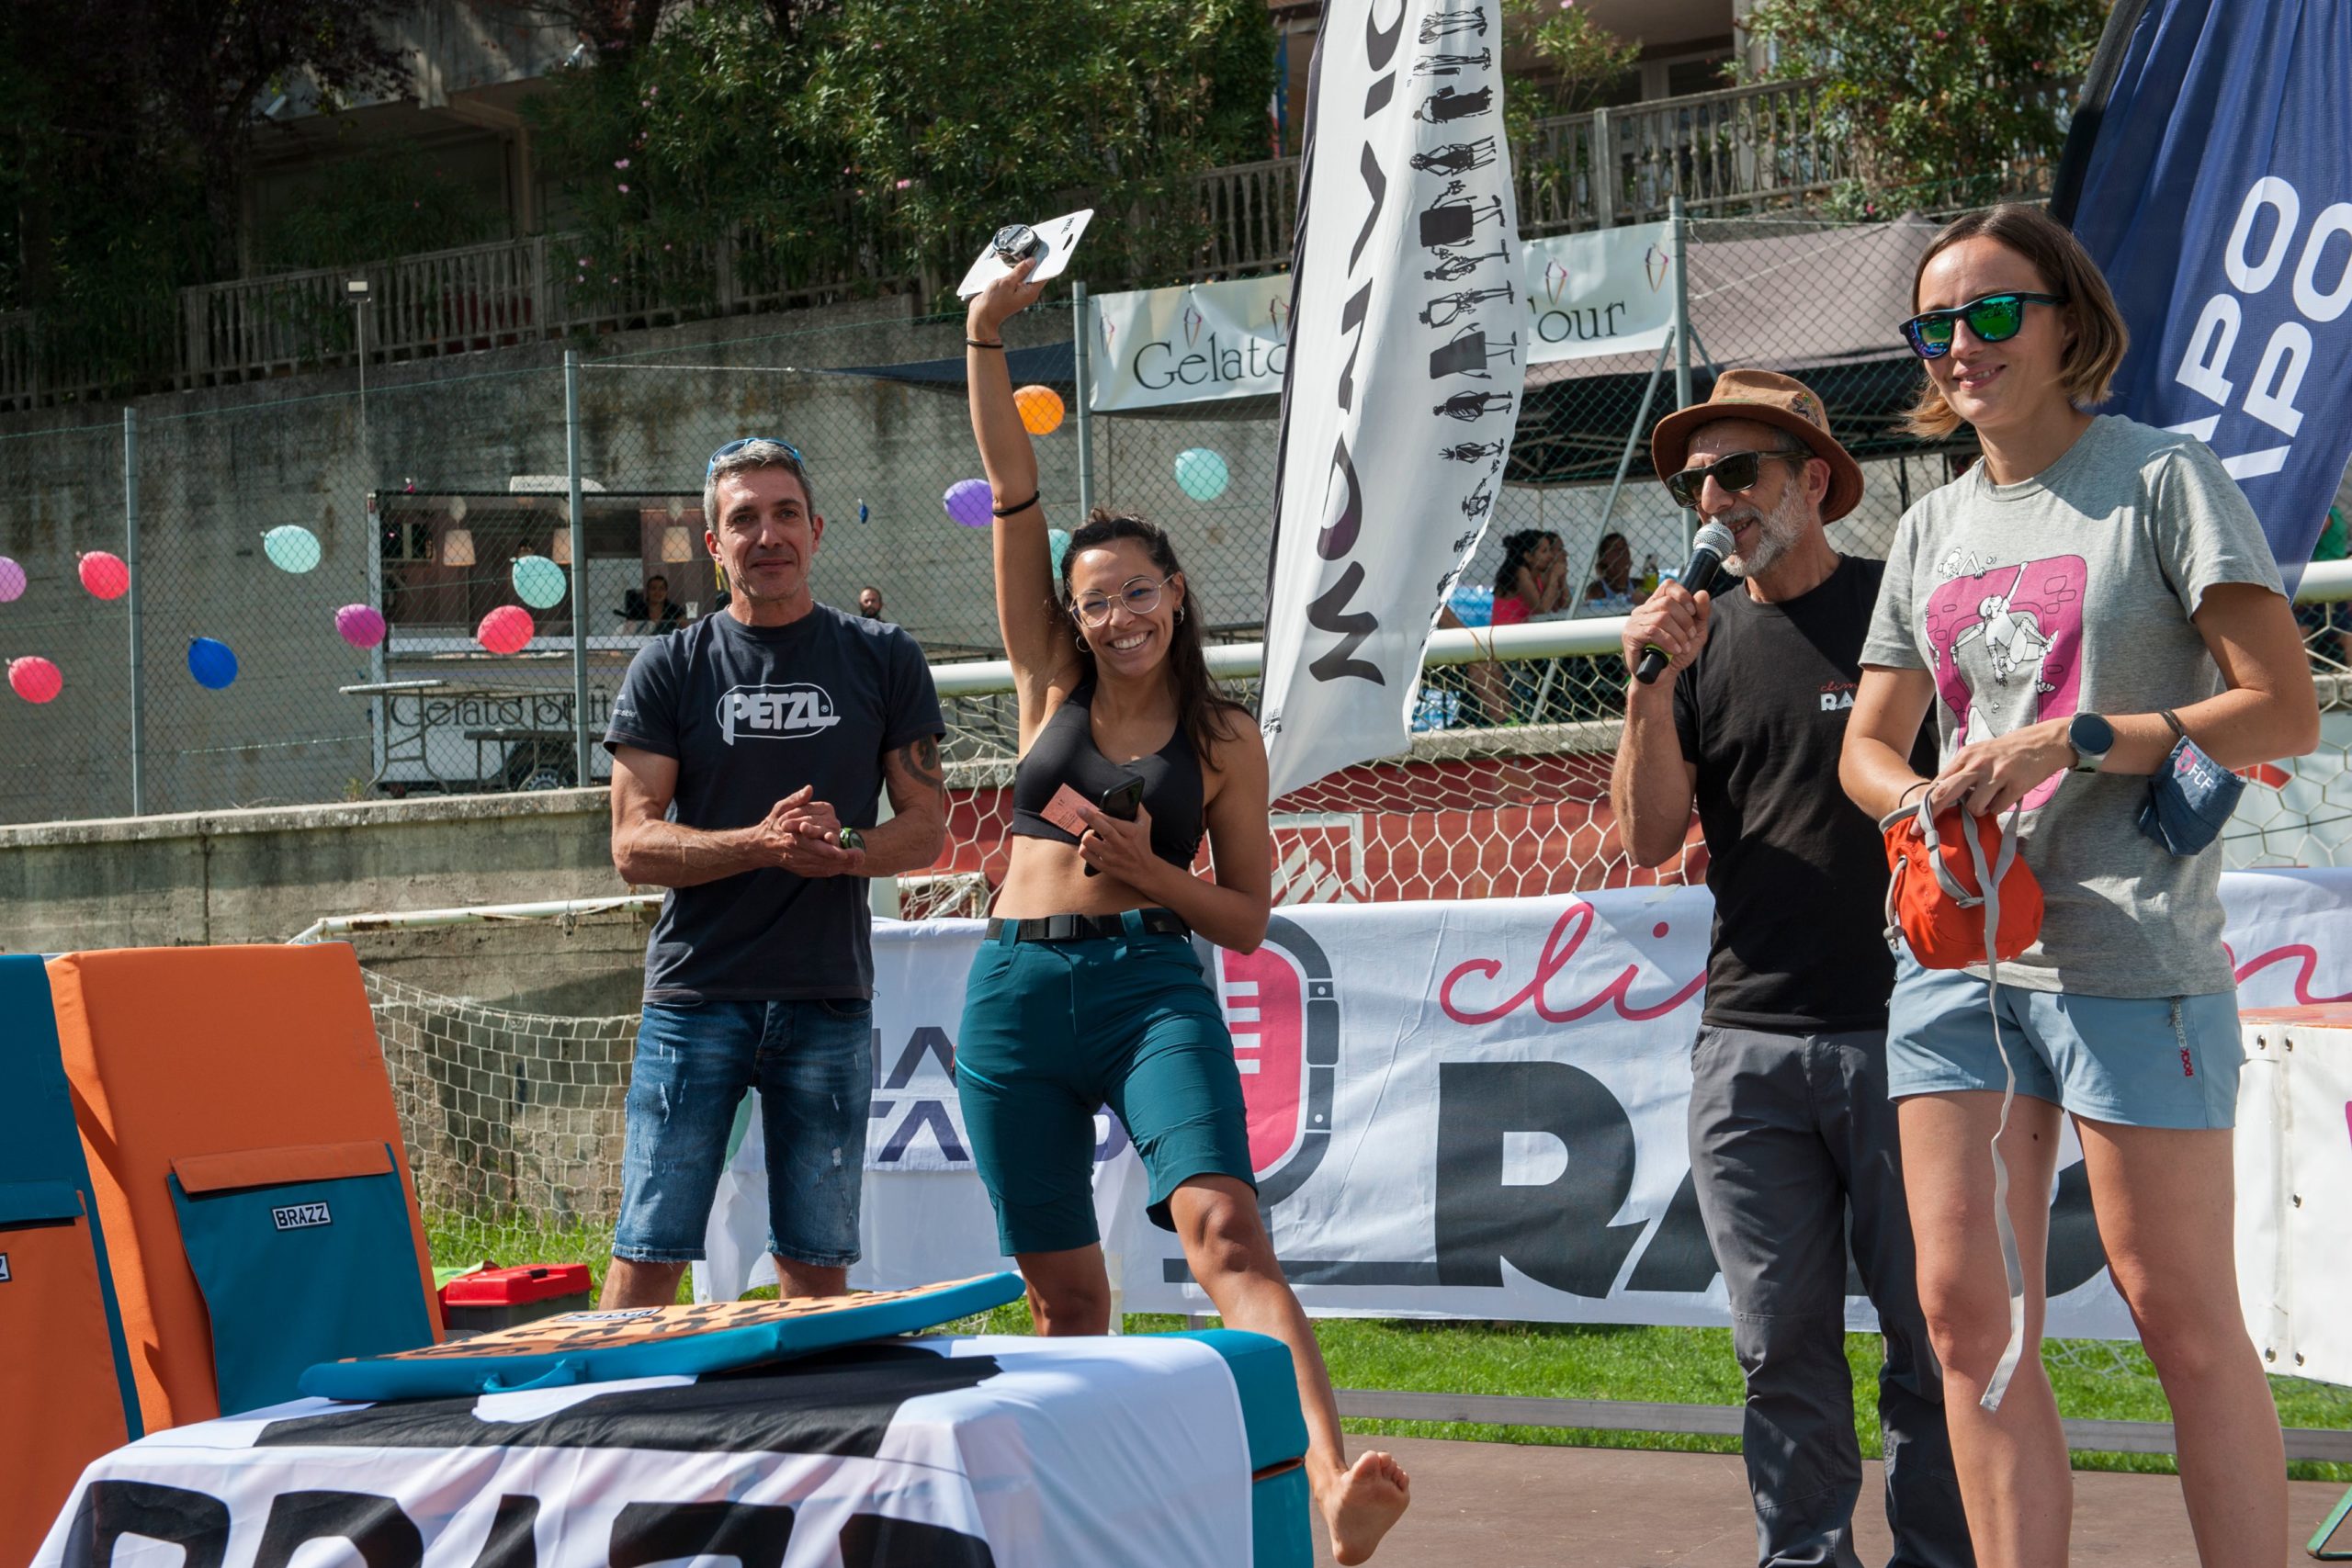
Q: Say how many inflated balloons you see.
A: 12